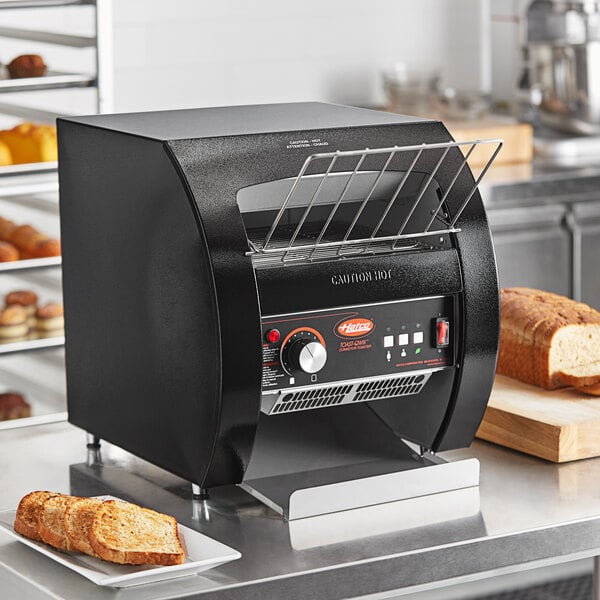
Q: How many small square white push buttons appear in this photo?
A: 3